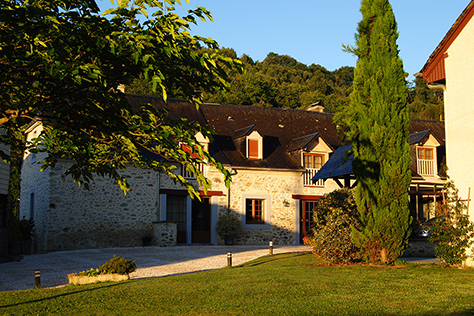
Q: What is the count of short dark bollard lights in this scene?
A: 3